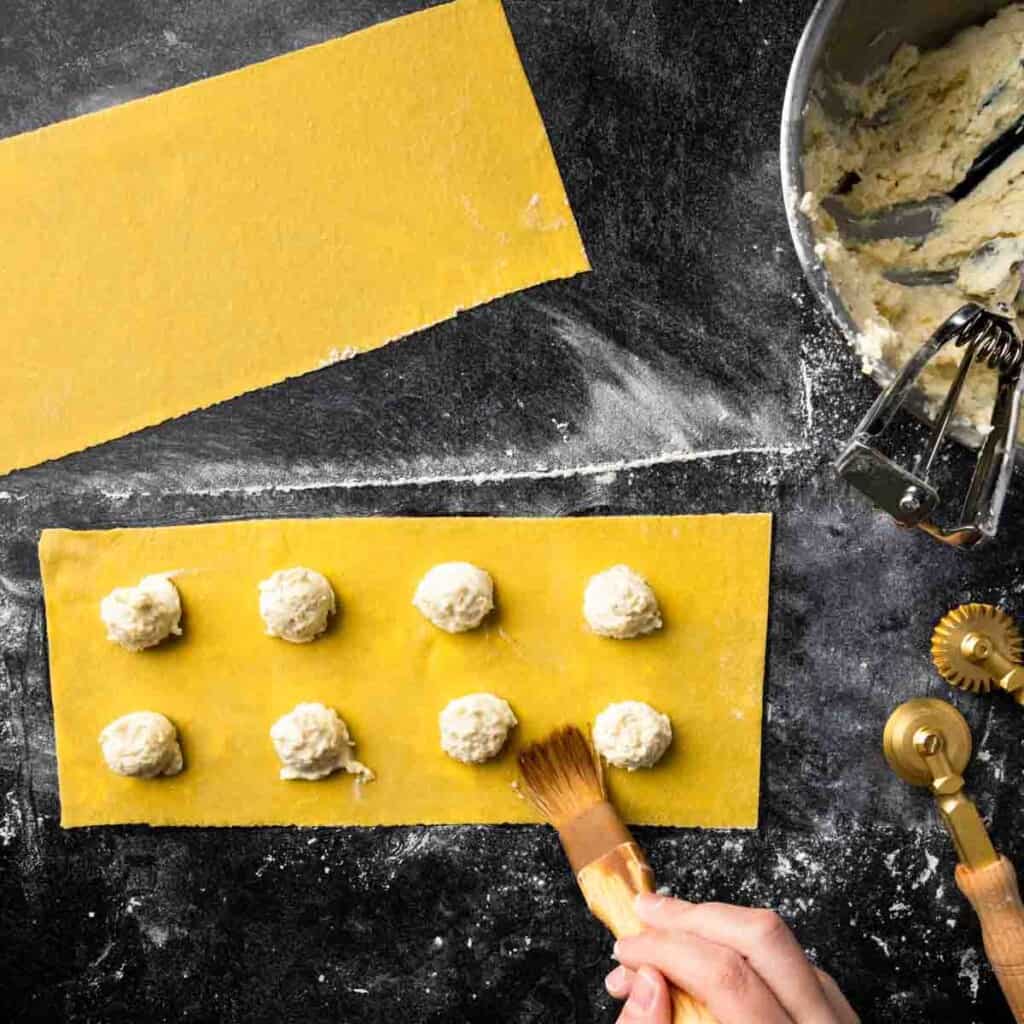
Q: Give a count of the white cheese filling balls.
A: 8